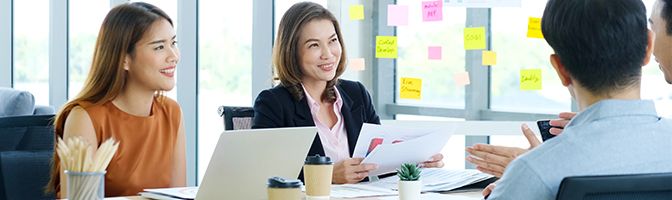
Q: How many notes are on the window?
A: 12